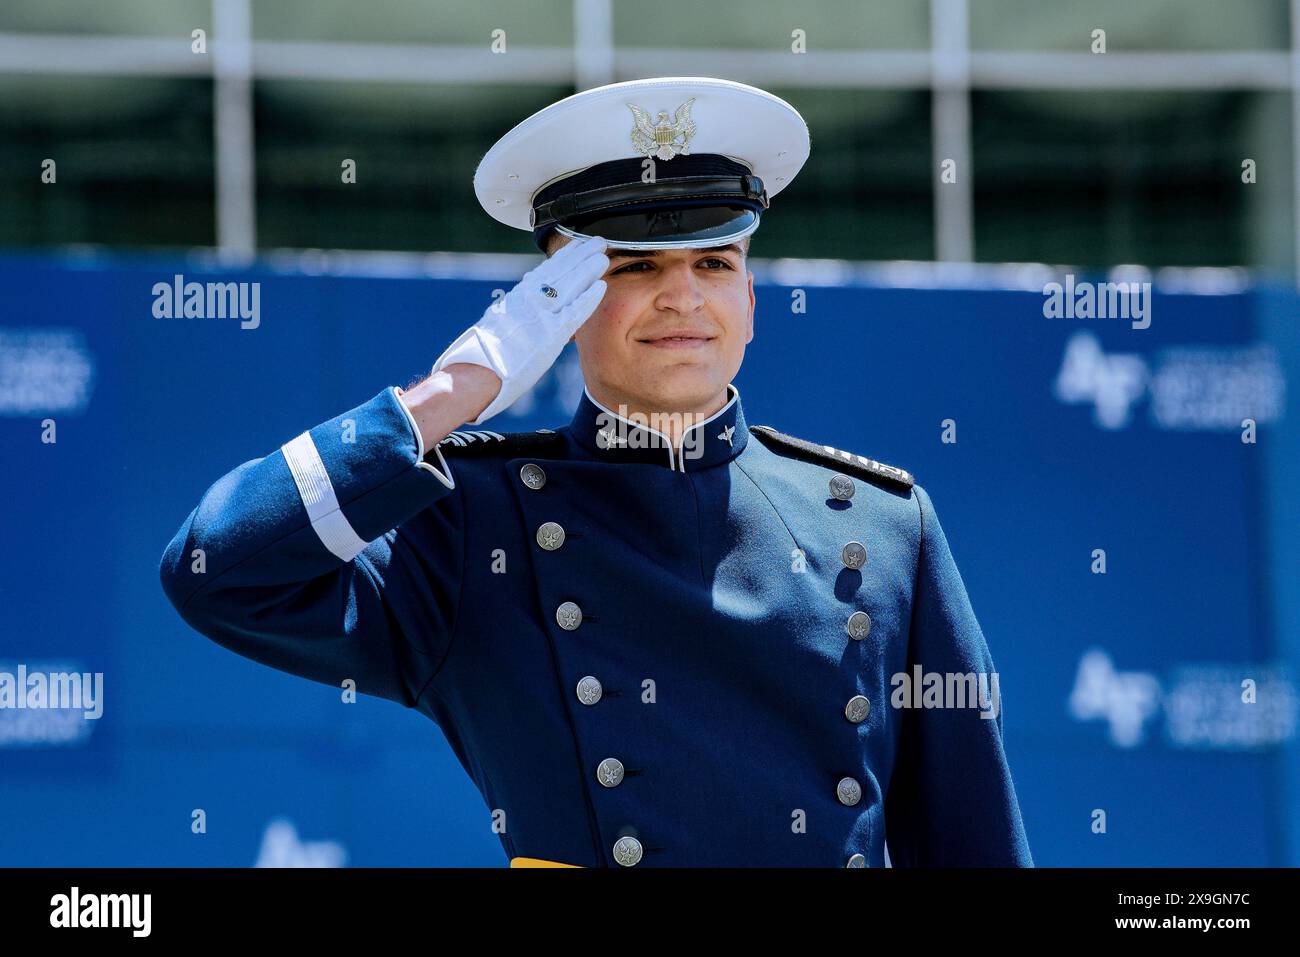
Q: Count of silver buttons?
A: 12